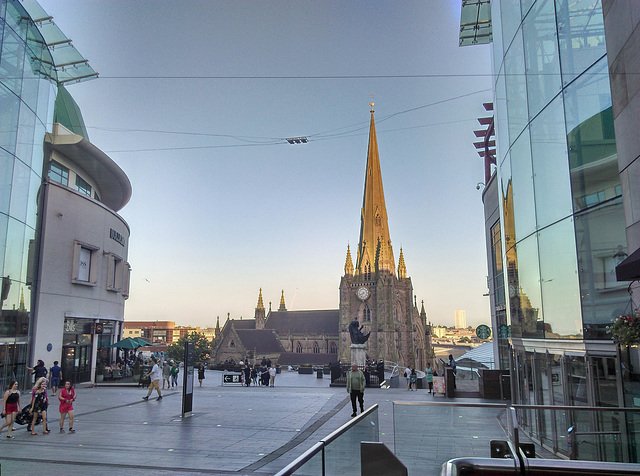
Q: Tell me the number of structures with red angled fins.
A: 1